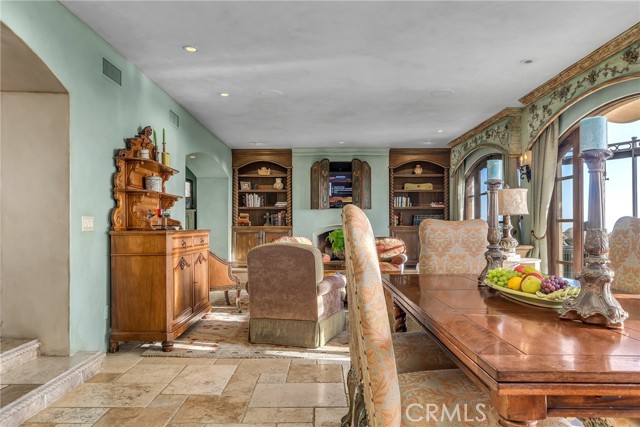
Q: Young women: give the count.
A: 0